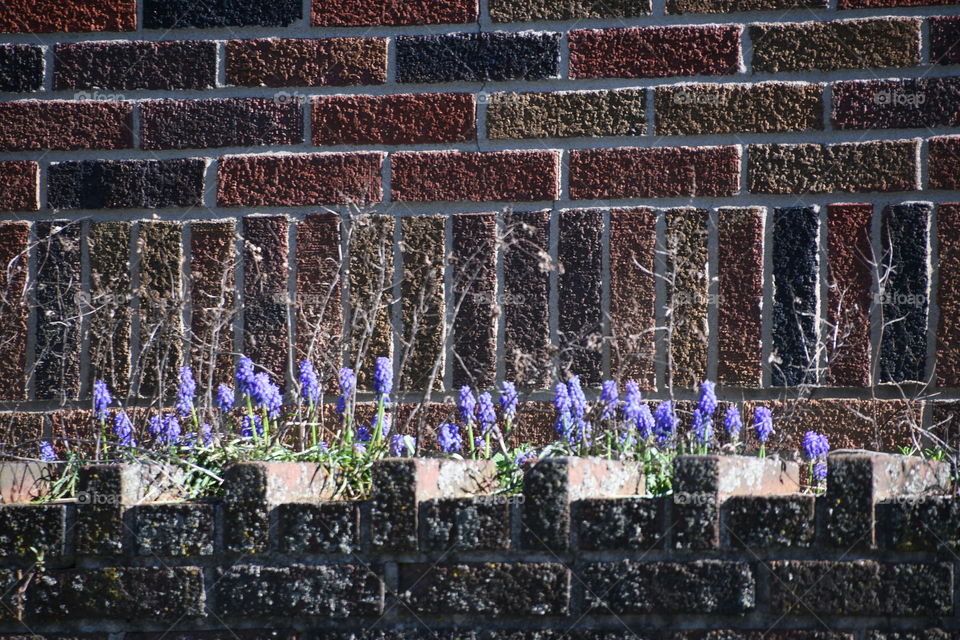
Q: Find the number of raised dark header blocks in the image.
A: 6